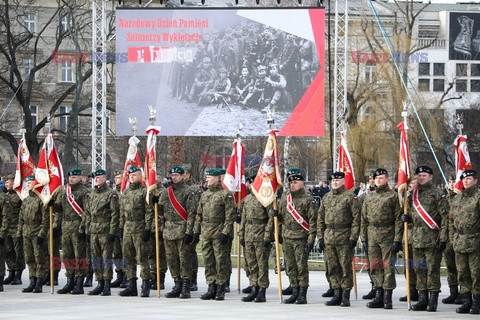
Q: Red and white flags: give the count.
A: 9